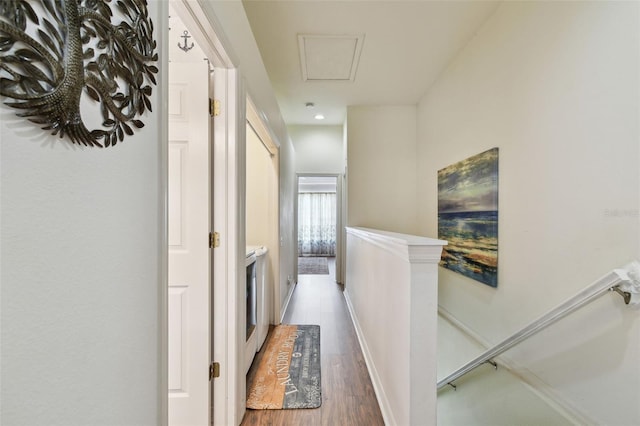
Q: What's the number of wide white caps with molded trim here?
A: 1